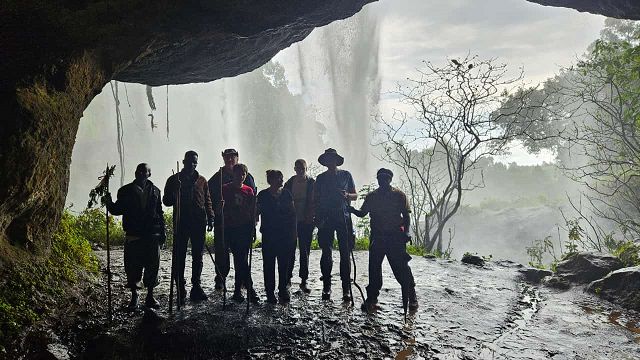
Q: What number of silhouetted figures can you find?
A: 8